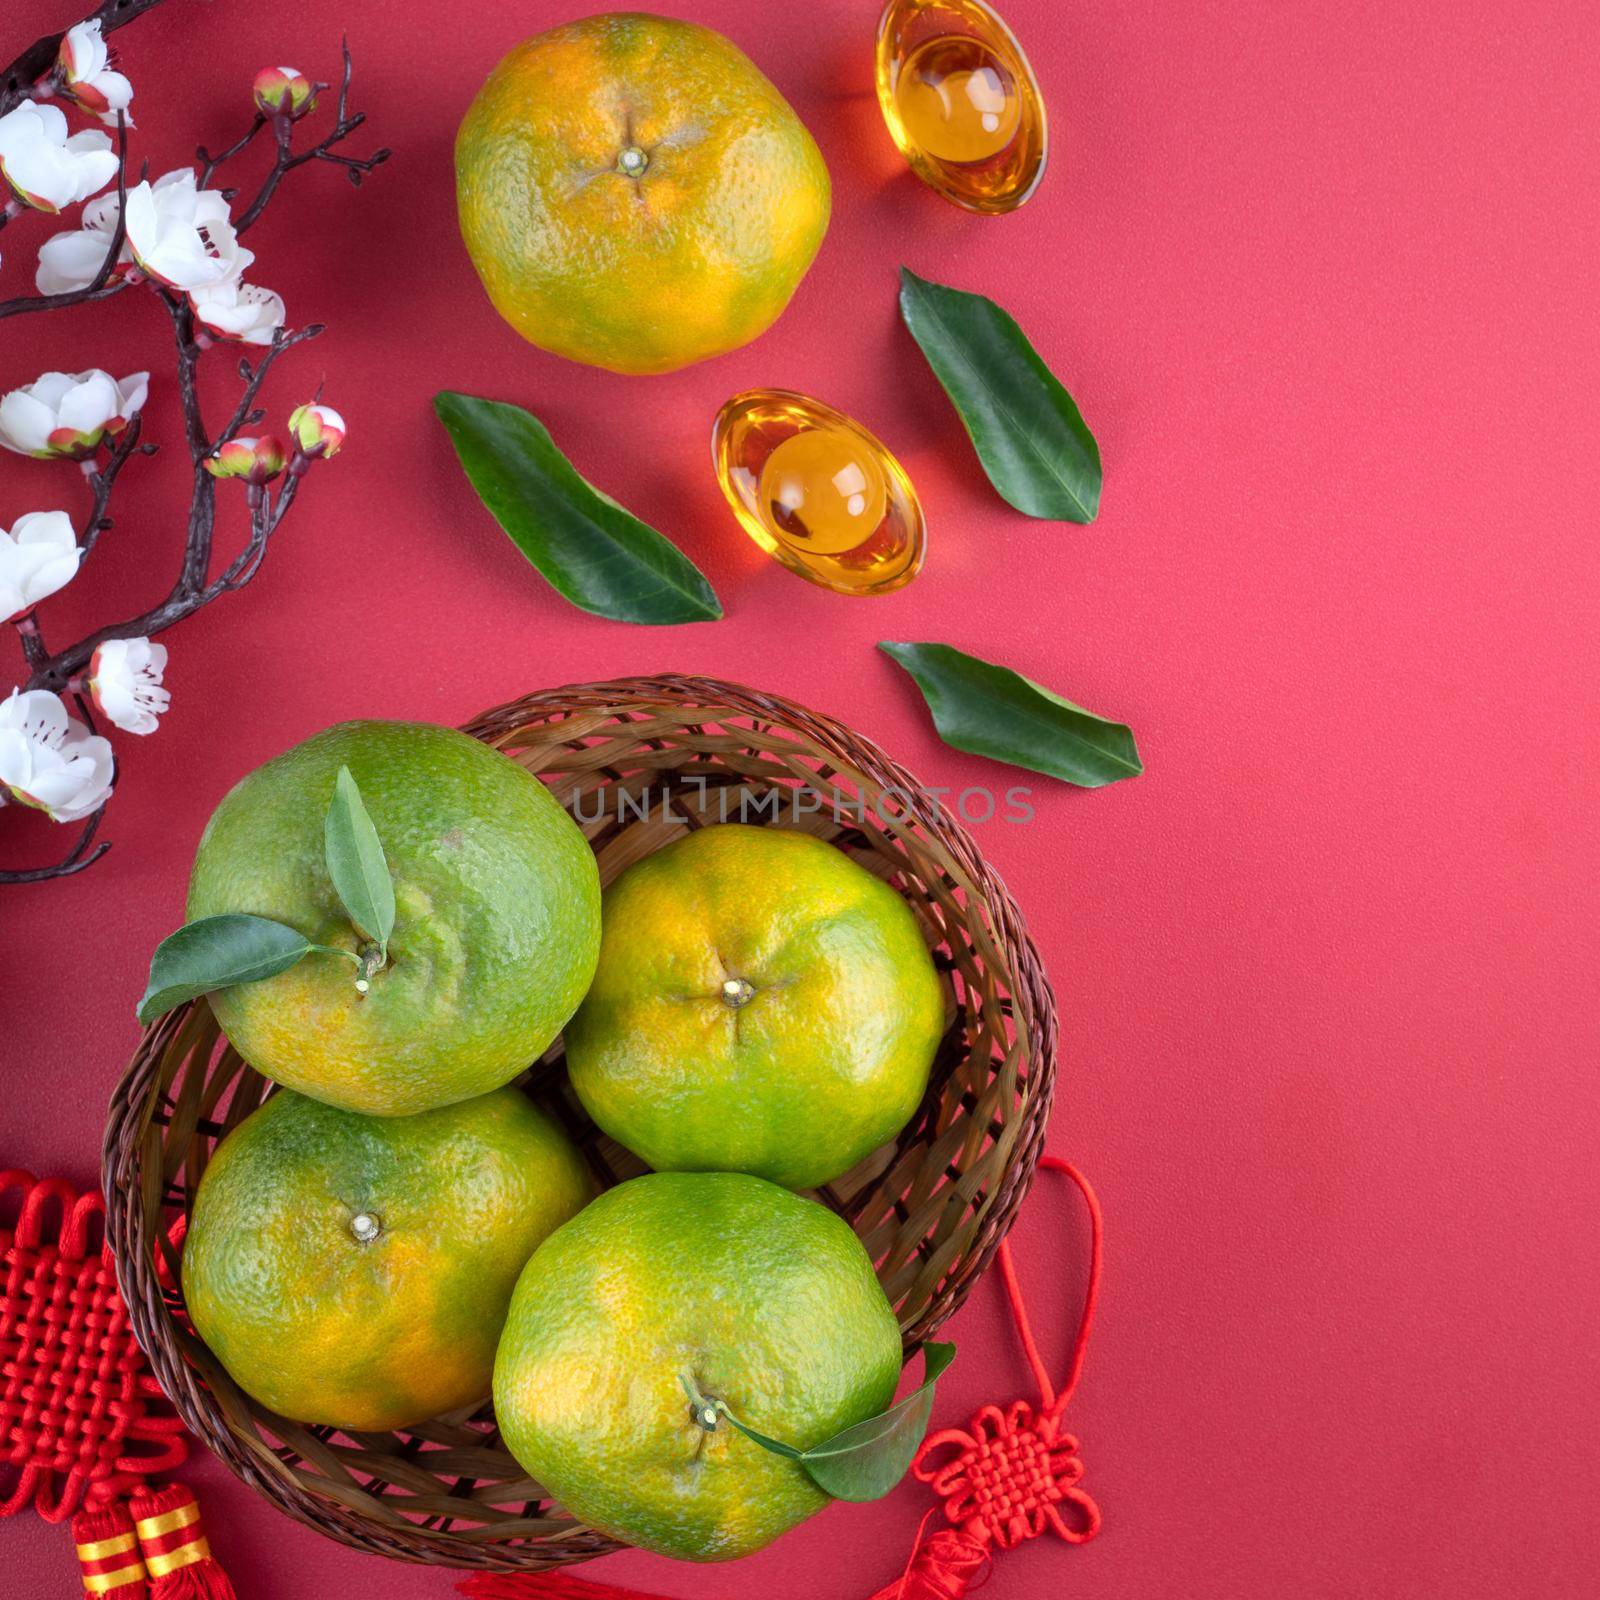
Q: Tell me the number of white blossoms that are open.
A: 9